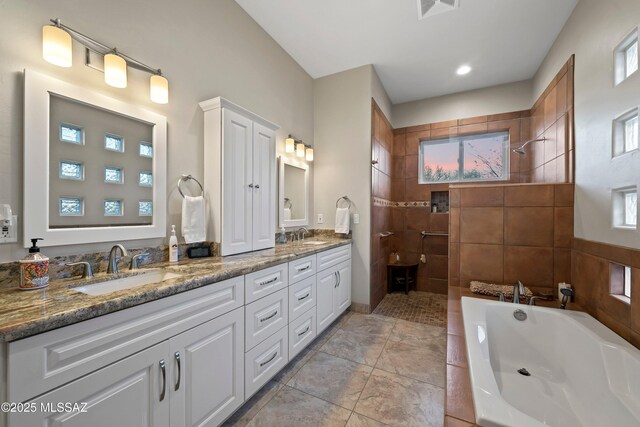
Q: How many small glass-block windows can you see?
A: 13